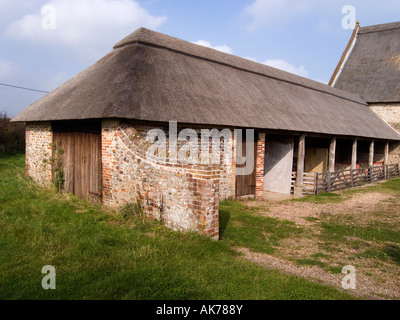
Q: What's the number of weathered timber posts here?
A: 5